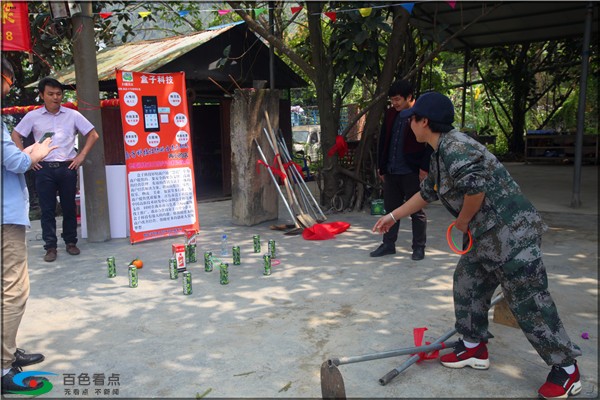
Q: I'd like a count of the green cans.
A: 12